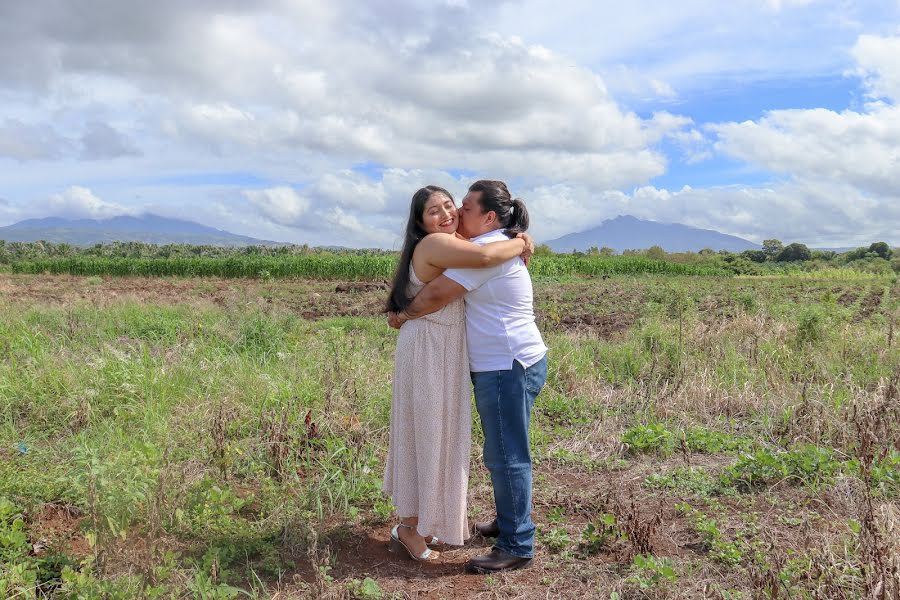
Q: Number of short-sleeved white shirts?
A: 1